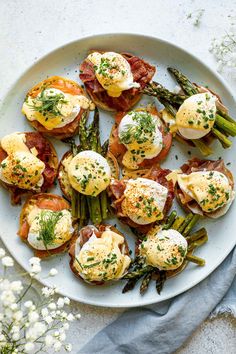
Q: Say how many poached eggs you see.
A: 11